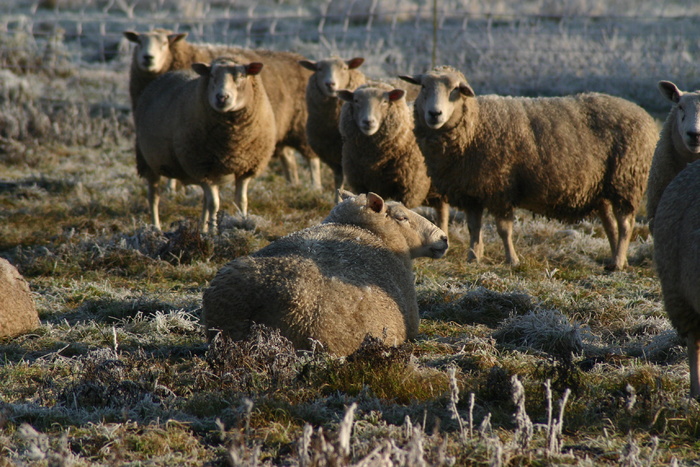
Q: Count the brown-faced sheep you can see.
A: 0